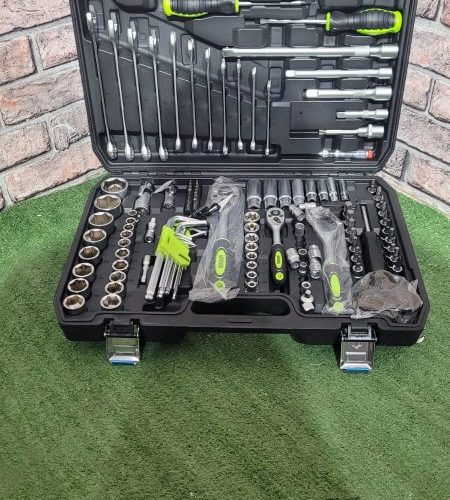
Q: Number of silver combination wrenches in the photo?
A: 11